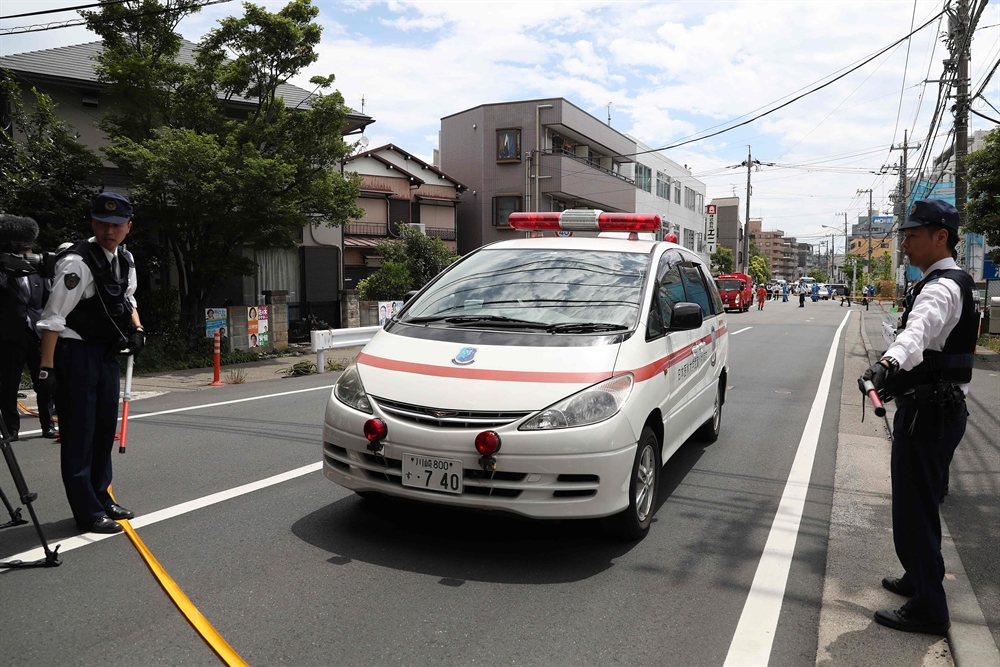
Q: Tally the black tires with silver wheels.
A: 2